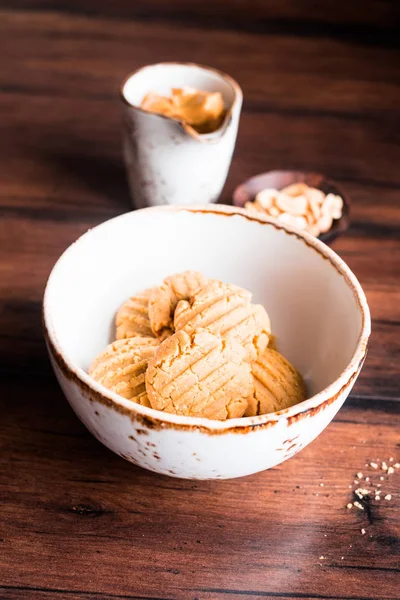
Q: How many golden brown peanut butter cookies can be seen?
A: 6